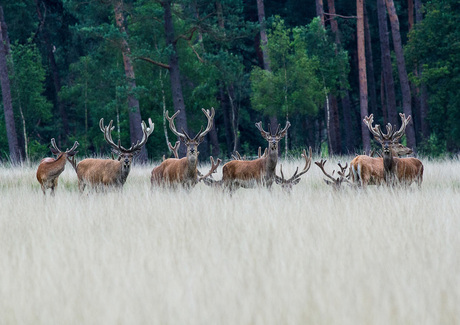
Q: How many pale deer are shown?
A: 0